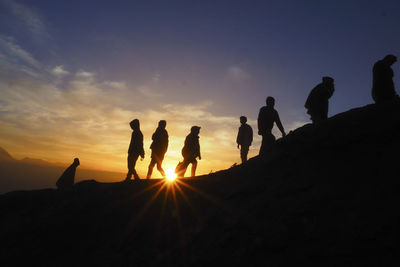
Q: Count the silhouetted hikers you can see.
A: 8